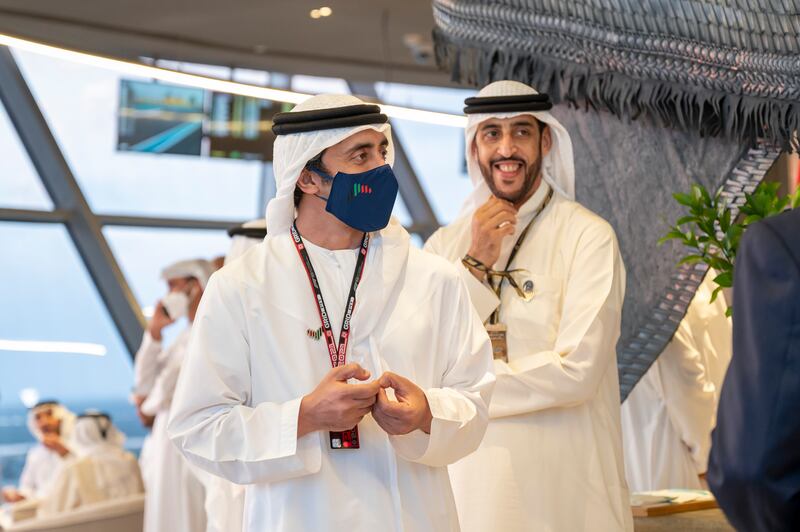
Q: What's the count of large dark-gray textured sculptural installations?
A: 1